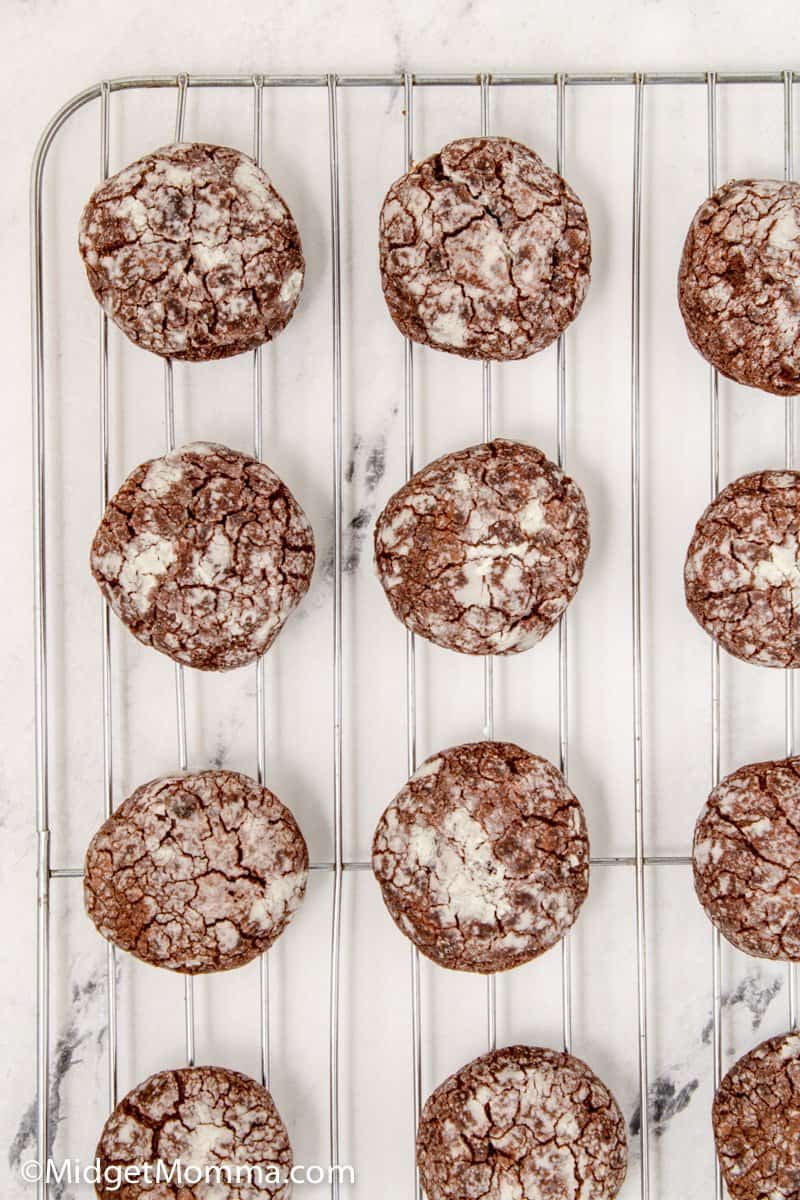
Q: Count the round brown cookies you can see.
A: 12